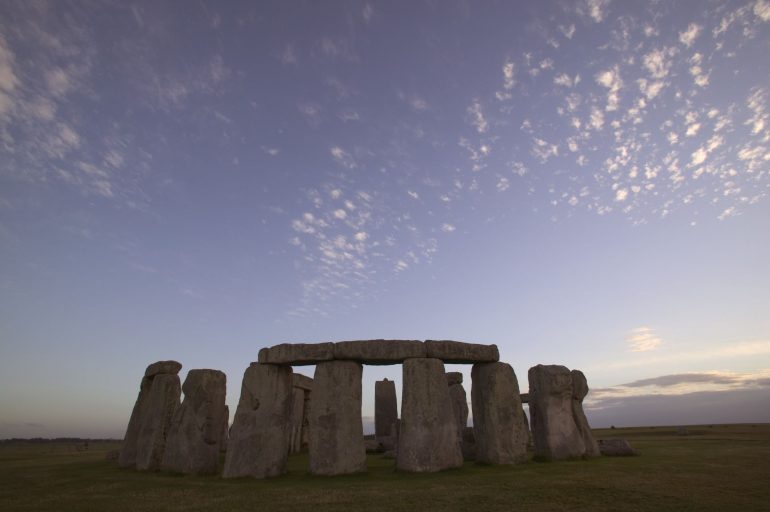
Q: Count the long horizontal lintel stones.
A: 3